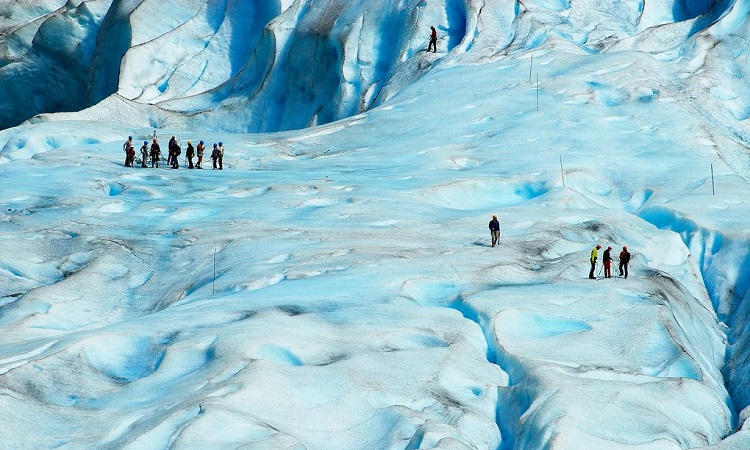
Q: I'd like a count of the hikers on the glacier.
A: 15